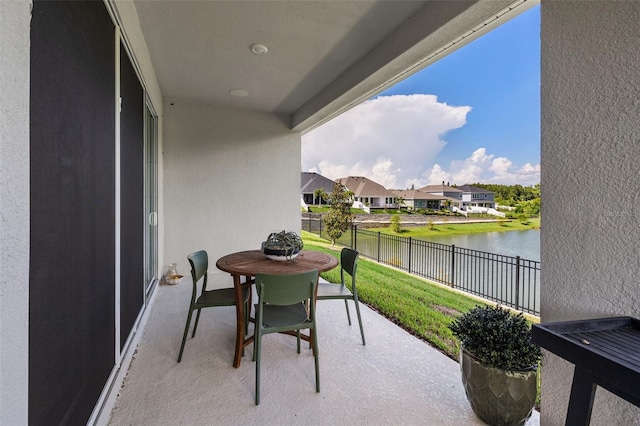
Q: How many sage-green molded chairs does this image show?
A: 3